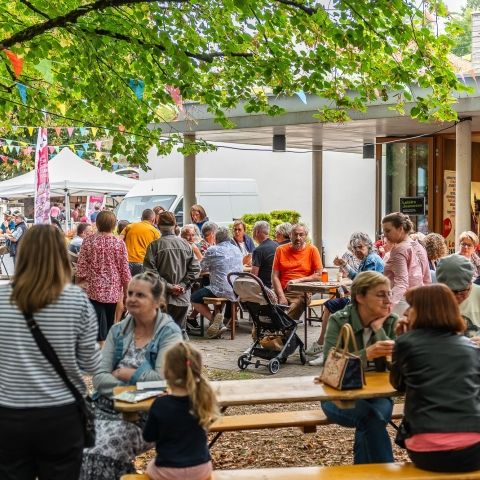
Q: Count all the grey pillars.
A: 3